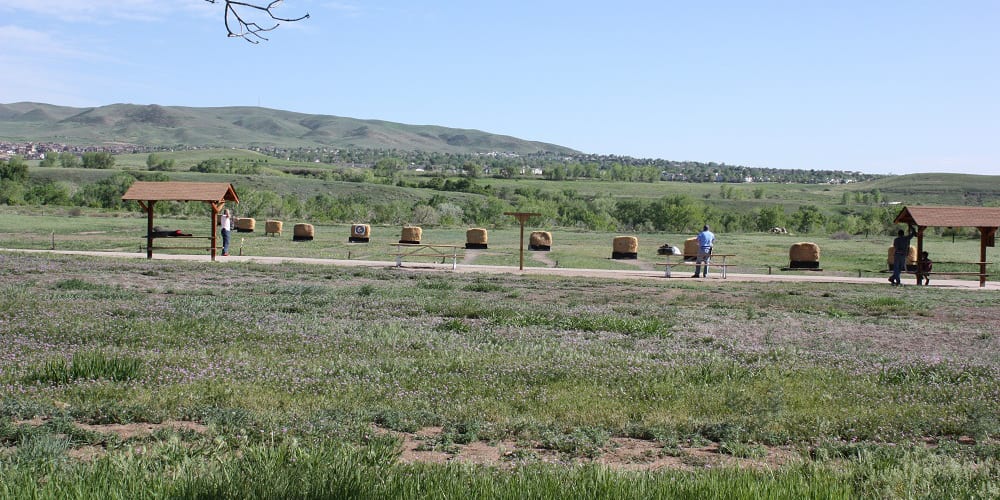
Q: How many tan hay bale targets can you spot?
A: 11